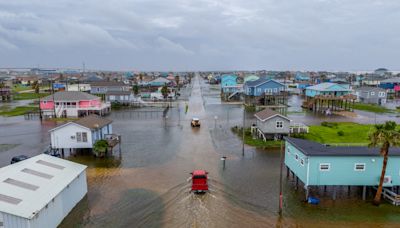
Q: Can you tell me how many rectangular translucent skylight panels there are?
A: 4